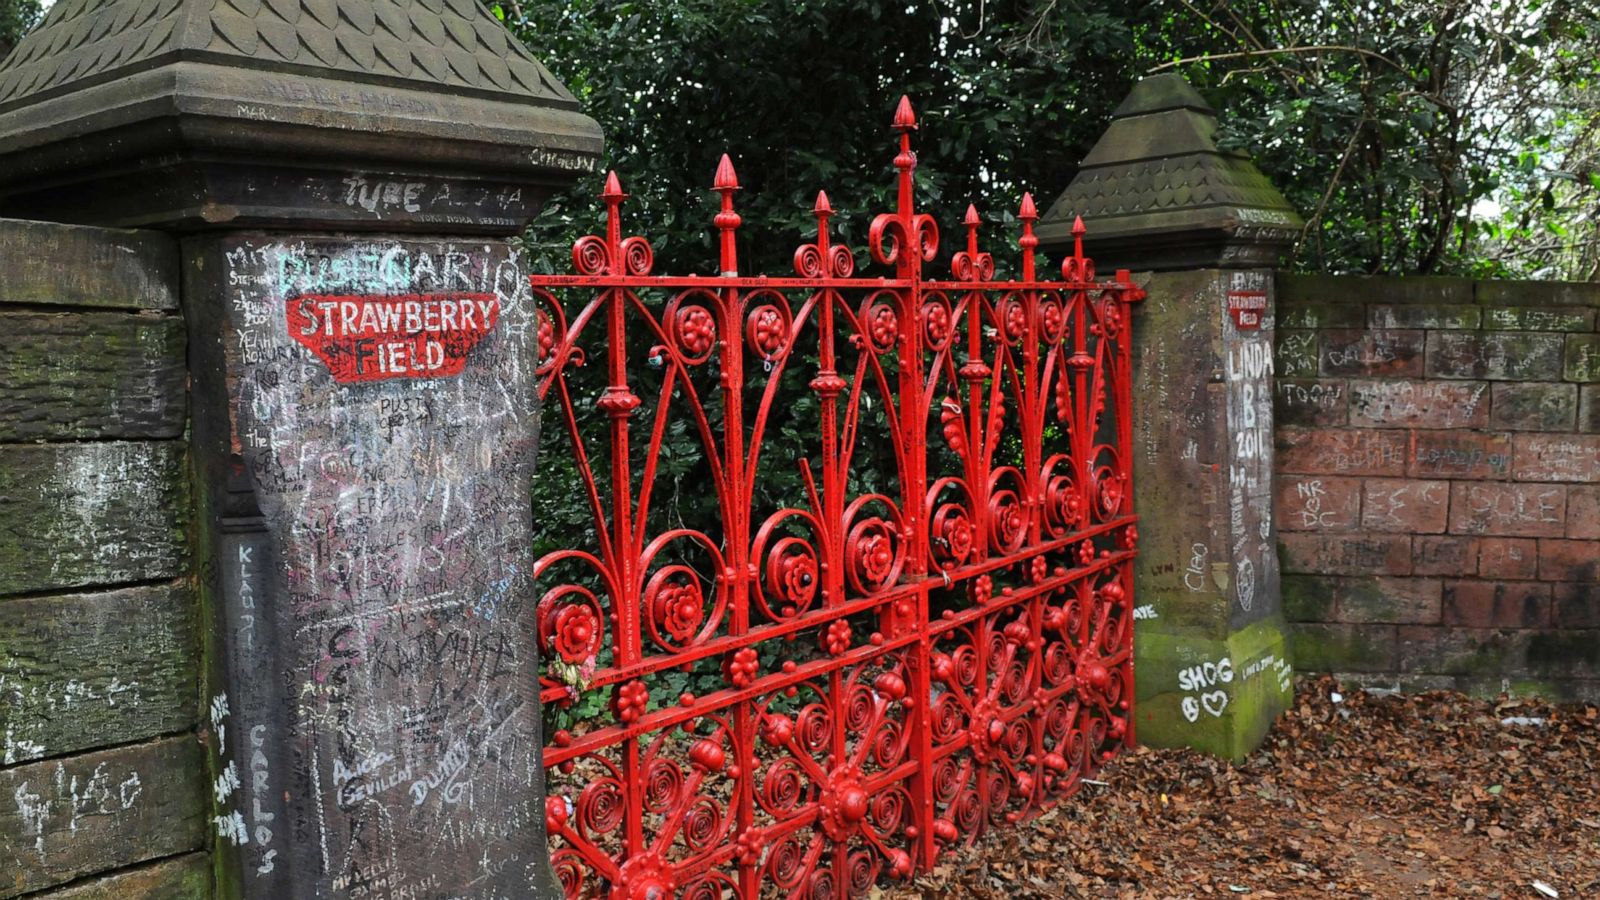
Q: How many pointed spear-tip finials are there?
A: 7